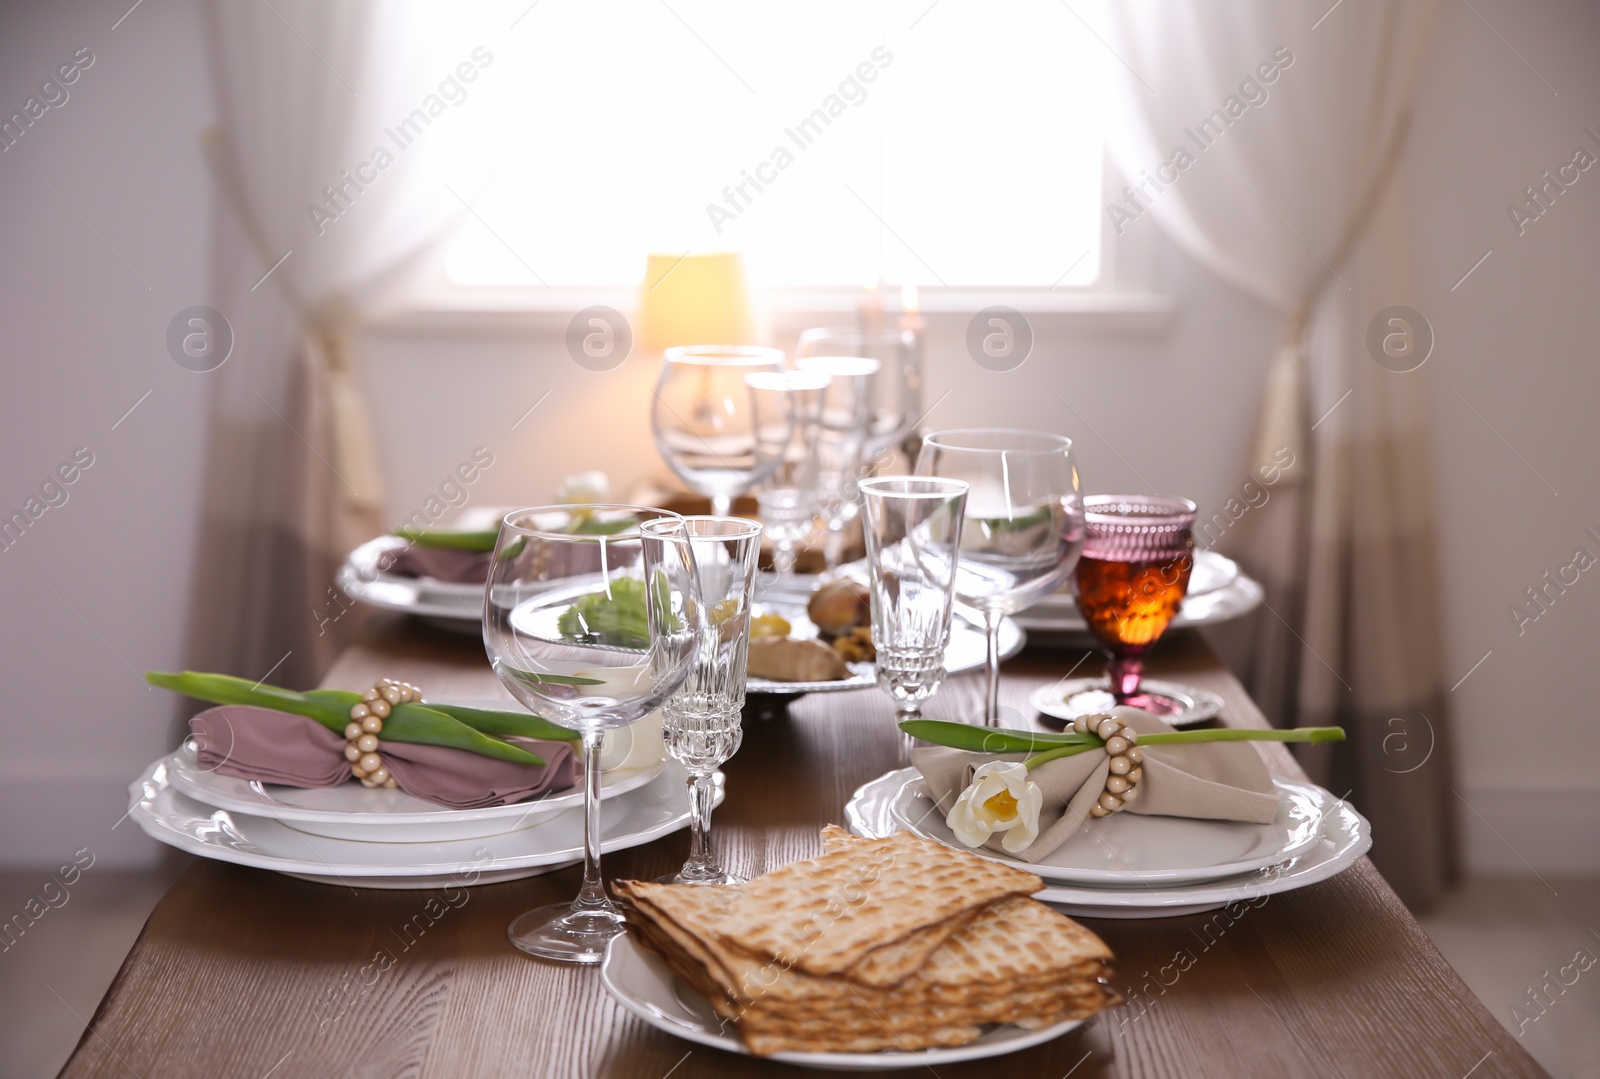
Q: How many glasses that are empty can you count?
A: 8